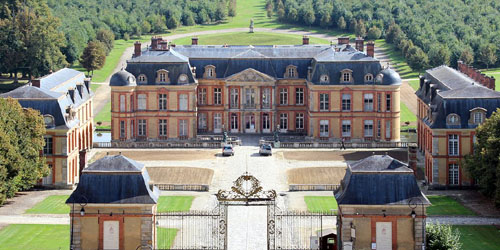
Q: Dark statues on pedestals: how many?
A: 2